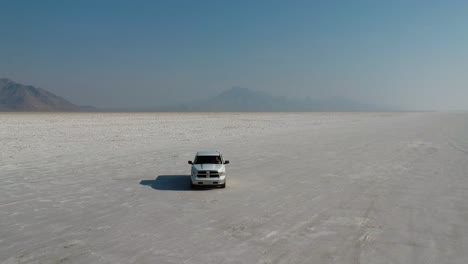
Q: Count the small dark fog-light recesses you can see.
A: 2